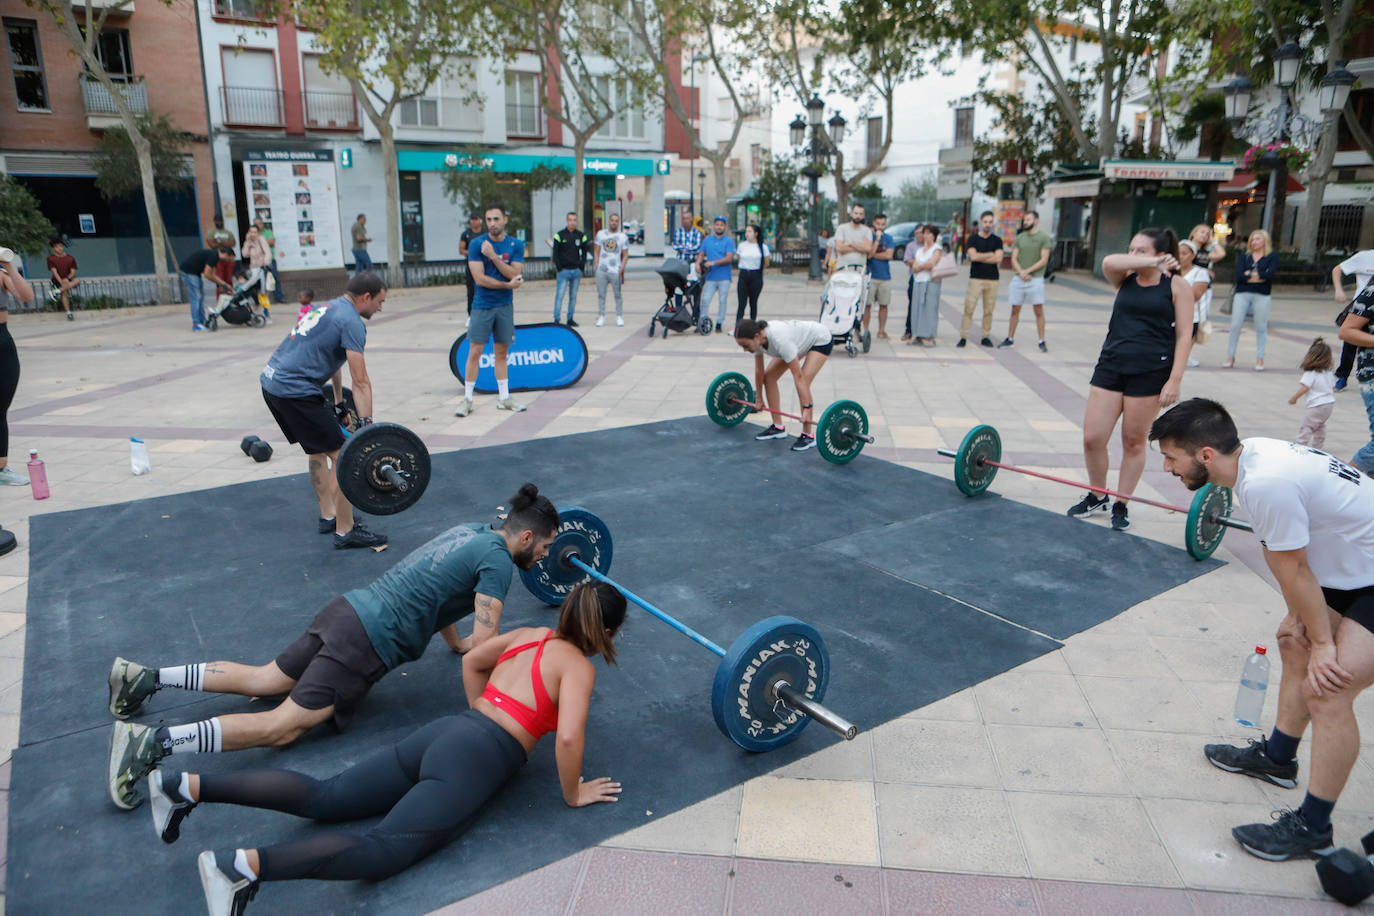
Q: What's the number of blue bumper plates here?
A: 2